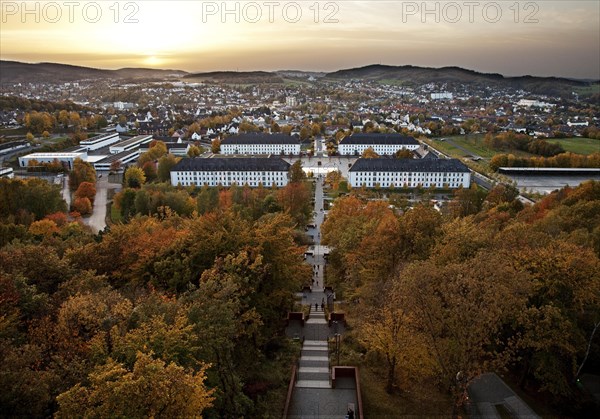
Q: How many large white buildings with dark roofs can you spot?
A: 4